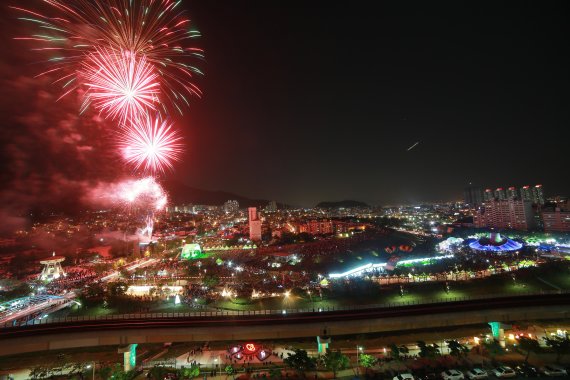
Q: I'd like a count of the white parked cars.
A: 5